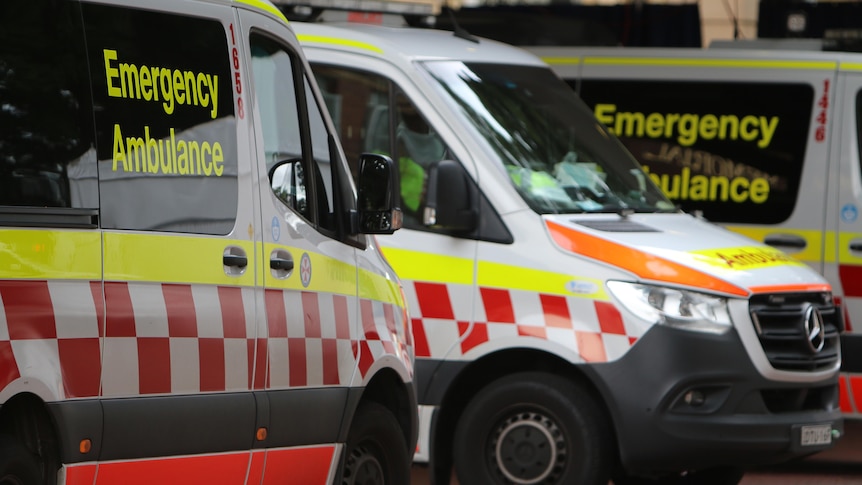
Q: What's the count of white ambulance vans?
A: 3